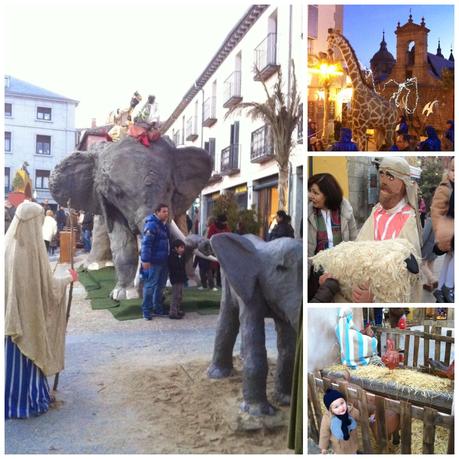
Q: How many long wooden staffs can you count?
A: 1